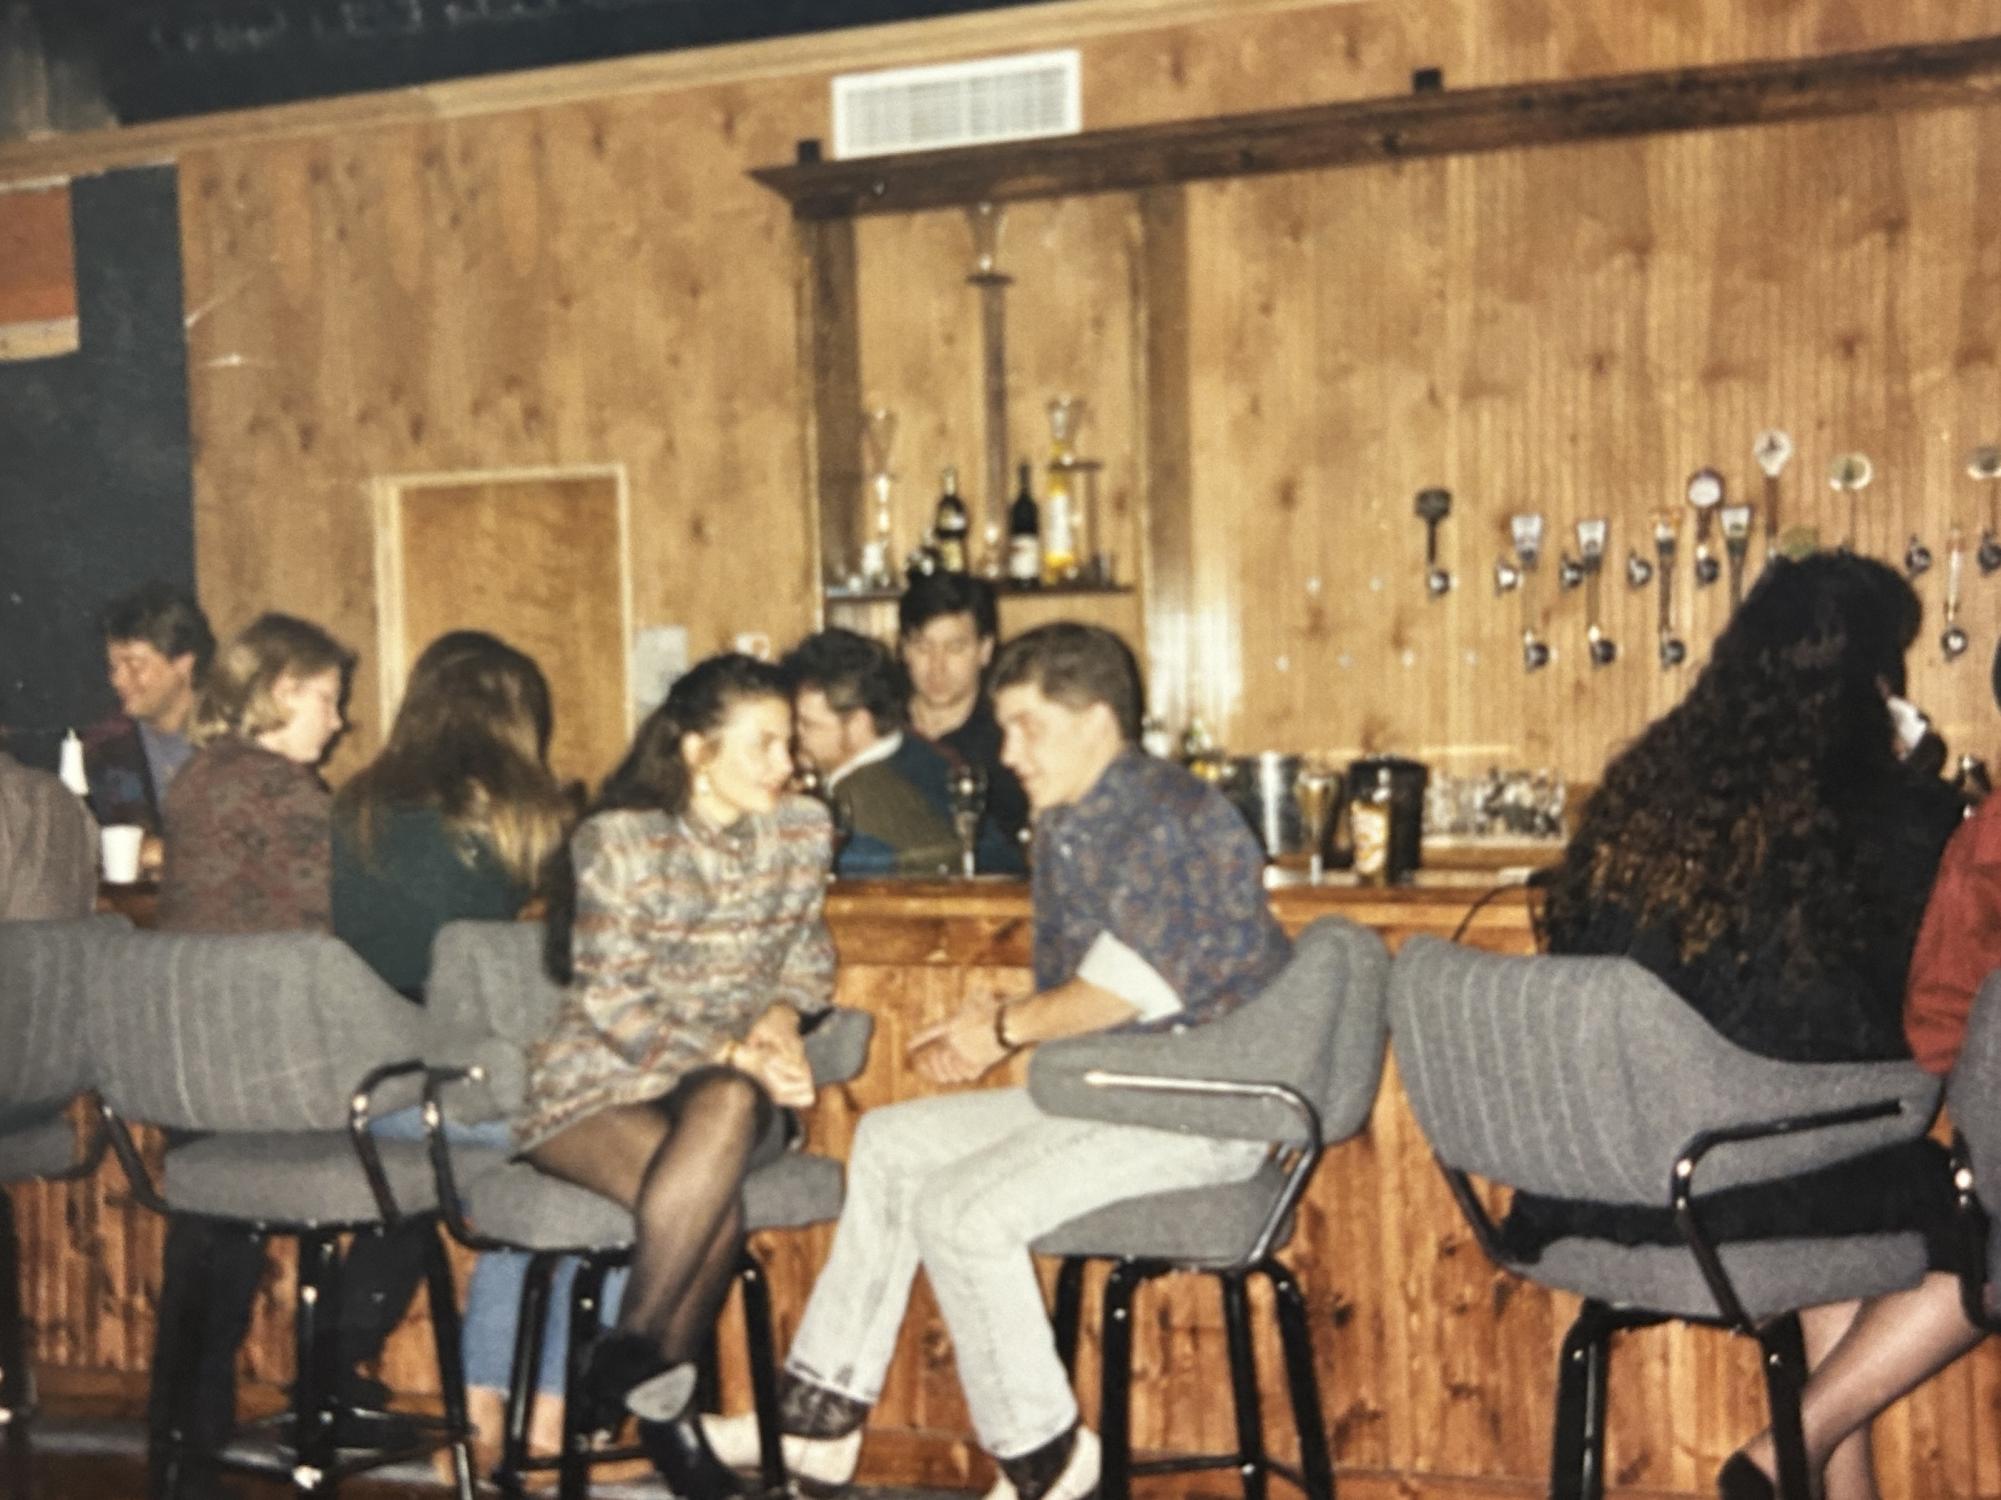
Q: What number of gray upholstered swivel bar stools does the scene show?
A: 6